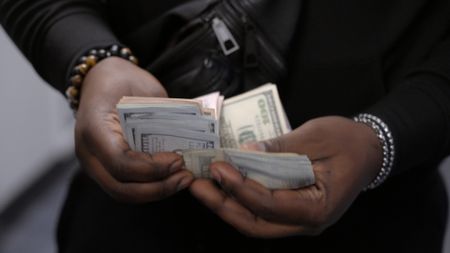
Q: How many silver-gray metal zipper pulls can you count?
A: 1